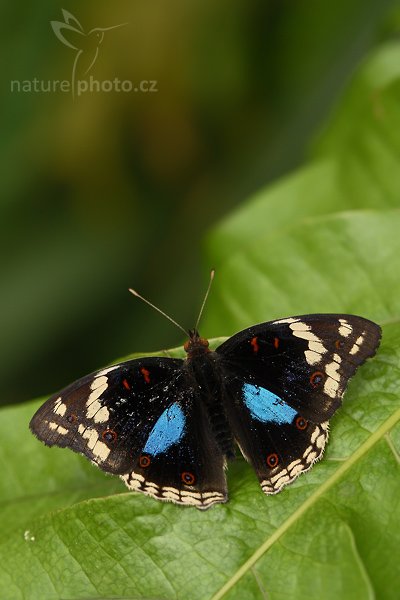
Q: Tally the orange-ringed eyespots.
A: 6